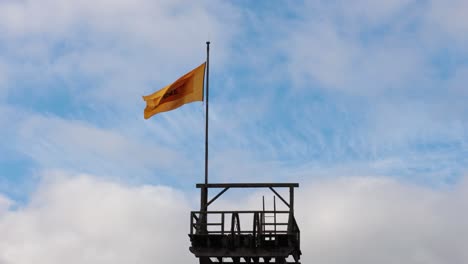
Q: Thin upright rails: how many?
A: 2